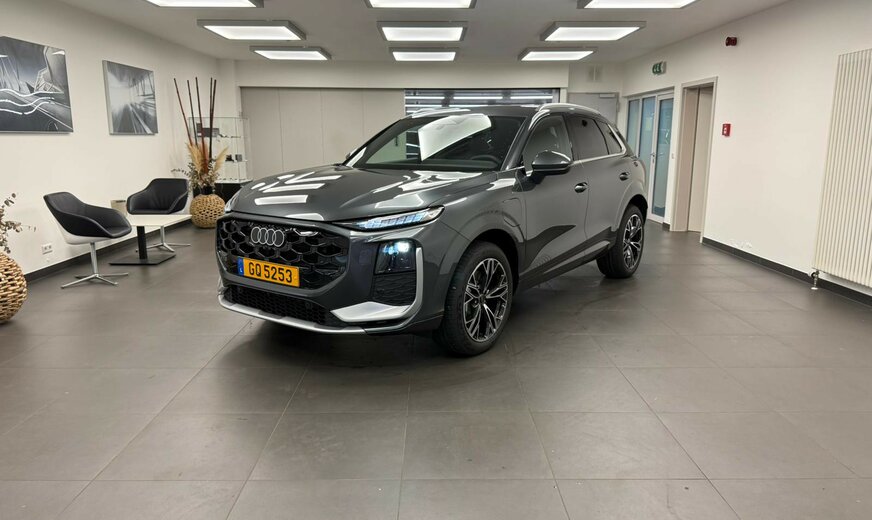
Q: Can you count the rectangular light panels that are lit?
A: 9